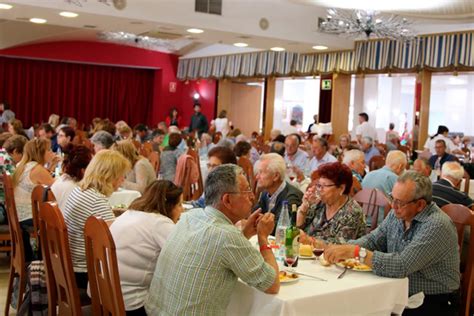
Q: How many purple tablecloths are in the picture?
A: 0